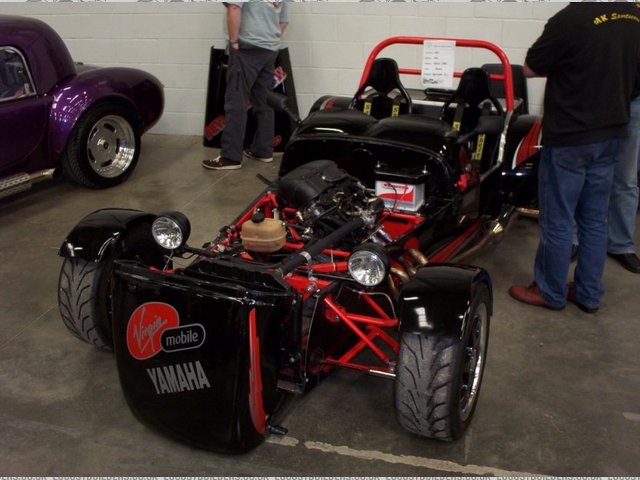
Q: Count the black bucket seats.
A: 2